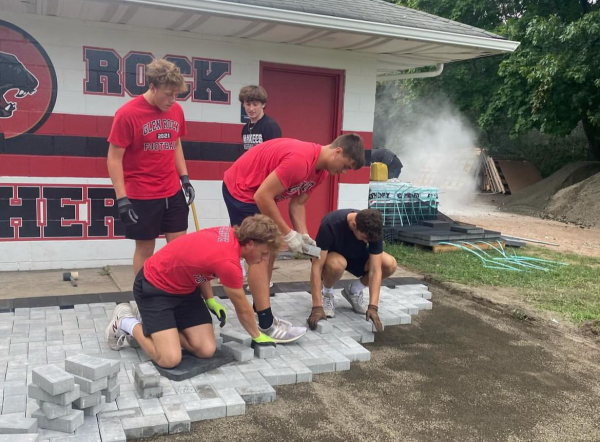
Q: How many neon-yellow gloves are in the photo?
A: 2